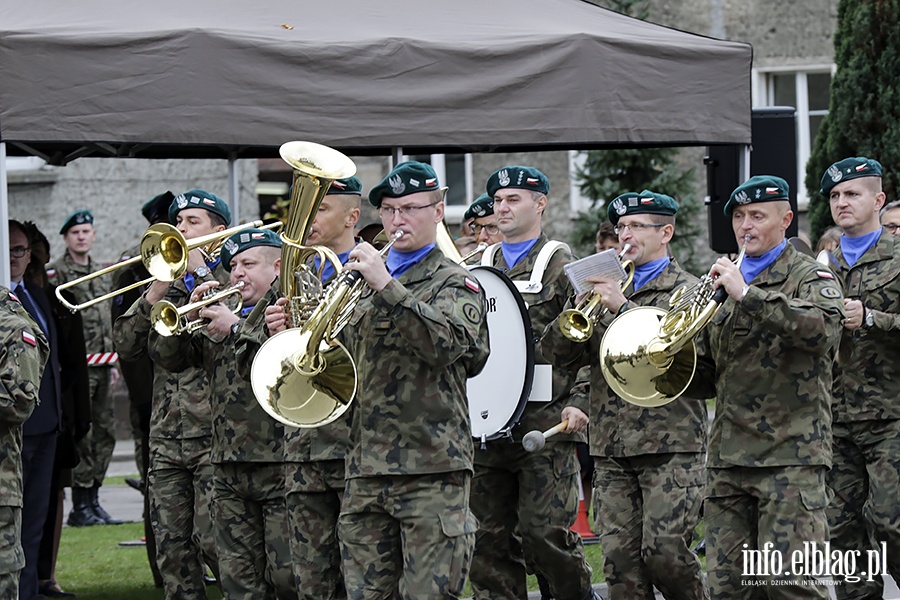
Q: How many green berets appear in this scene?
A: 11